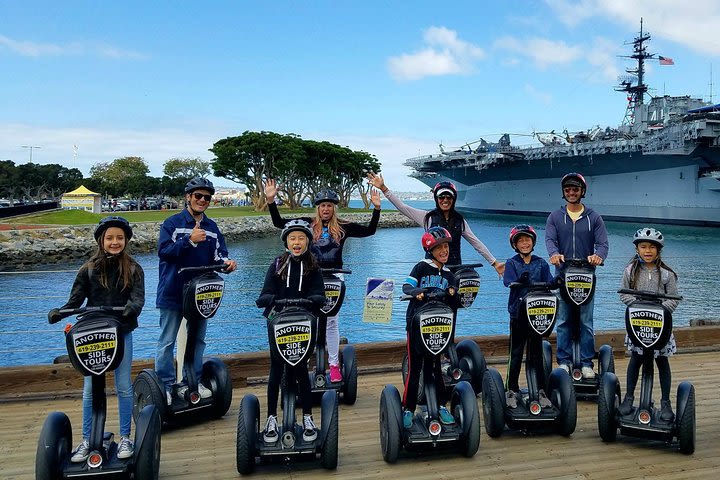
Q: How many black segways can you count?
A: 9